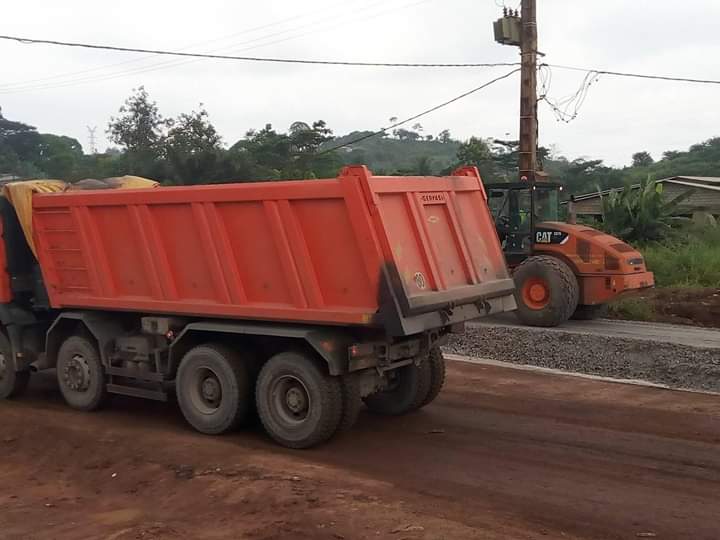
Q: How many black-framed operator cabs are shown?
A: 1